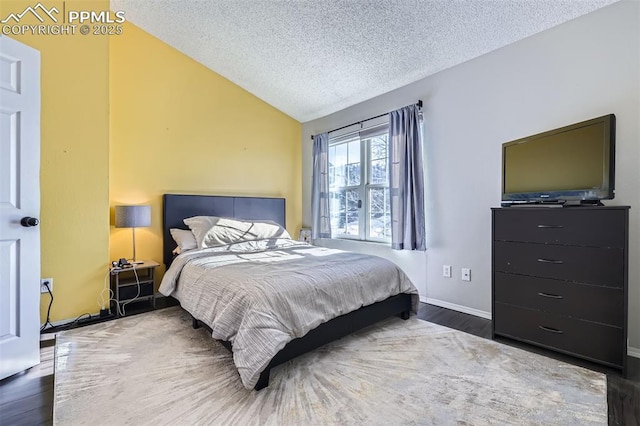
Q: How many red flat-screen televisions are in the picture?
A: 0